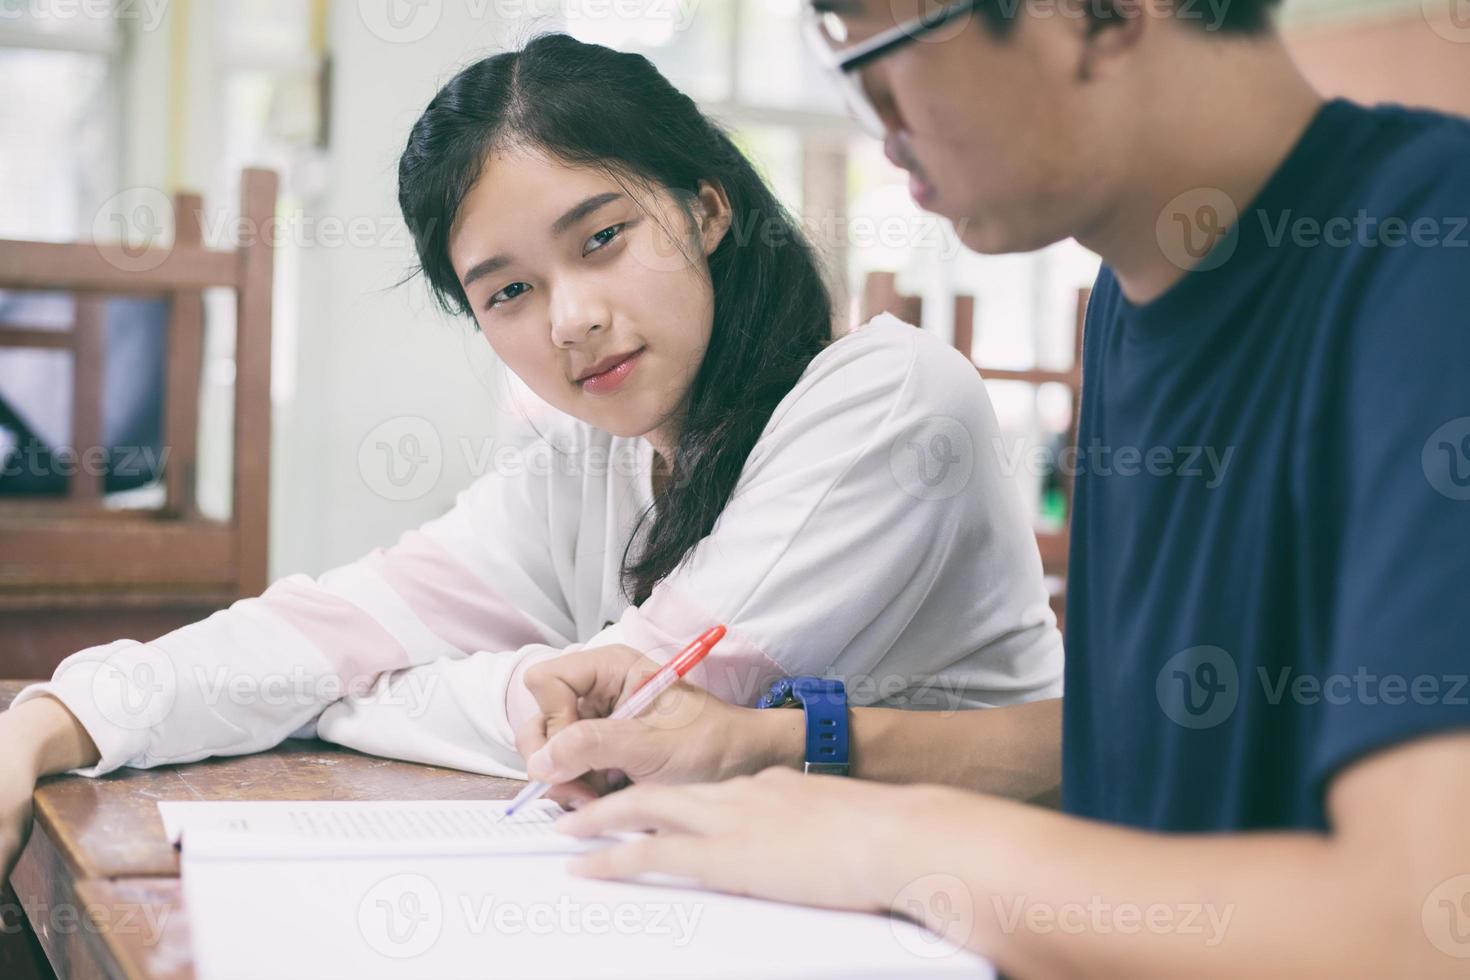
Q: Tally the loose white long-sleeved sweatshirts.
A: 1